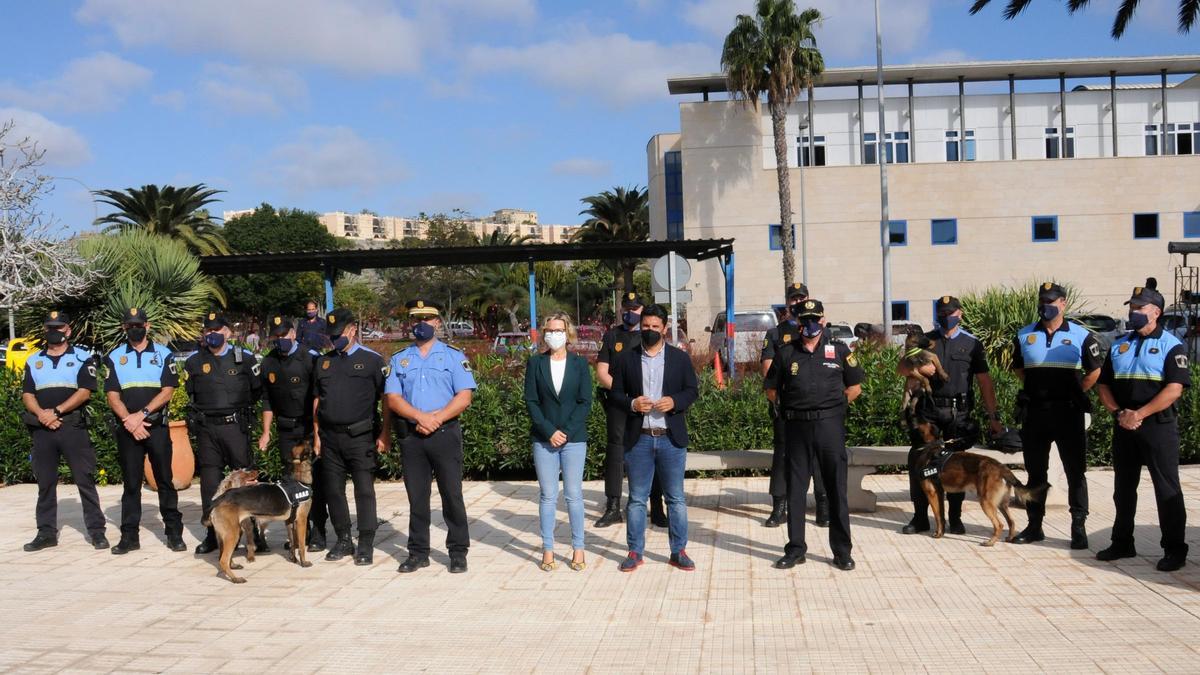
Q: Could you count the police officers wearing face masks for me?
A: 12